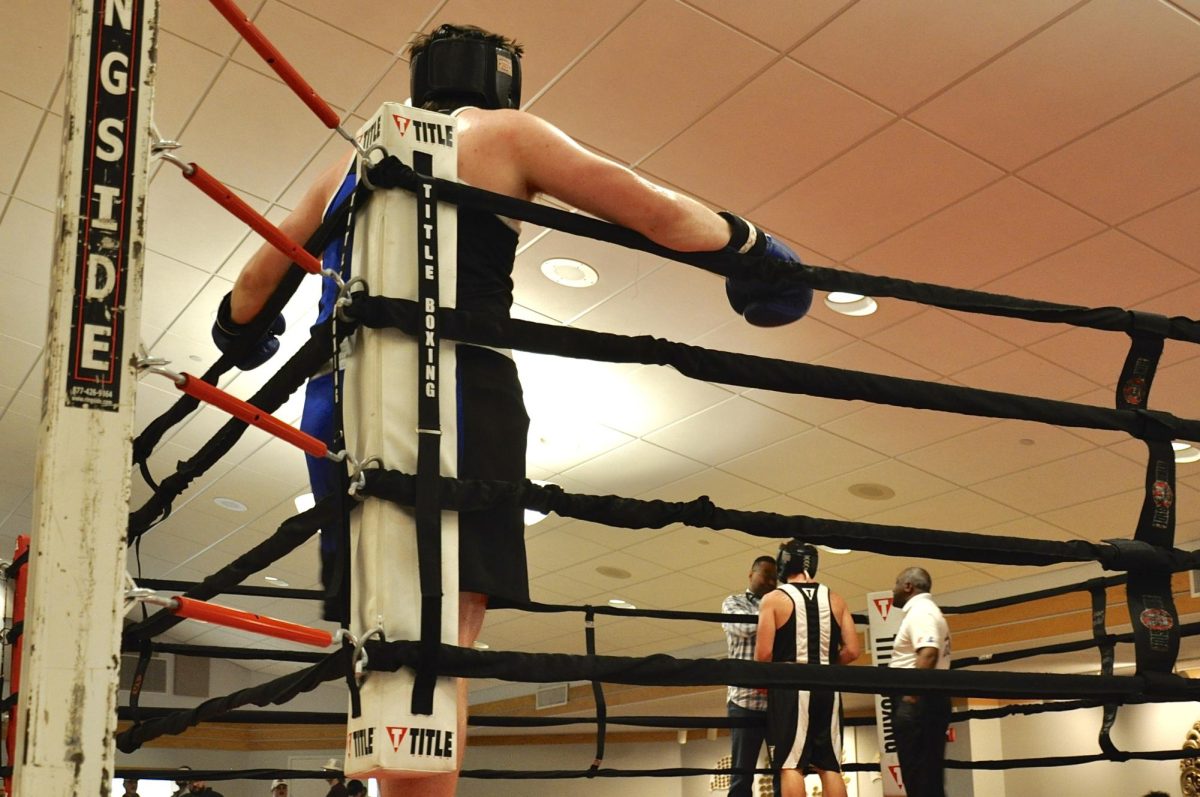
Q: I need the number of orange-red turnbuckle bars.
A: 4